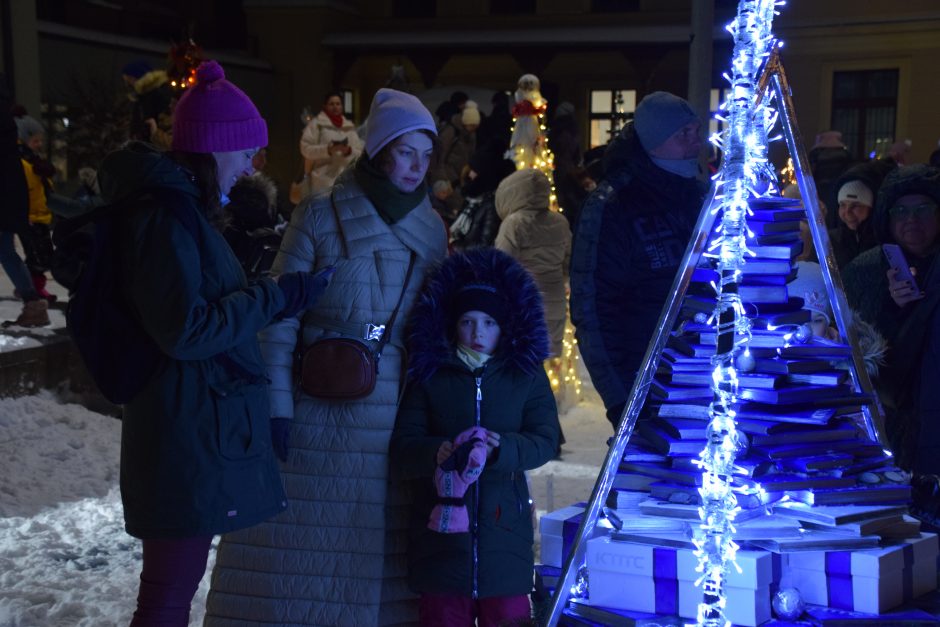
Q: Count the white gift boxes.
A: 3